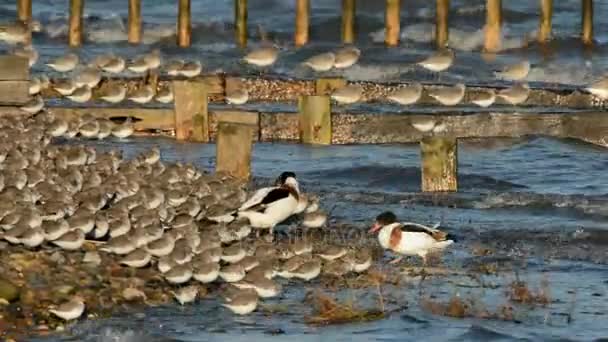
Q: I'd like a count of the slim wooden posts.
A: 12